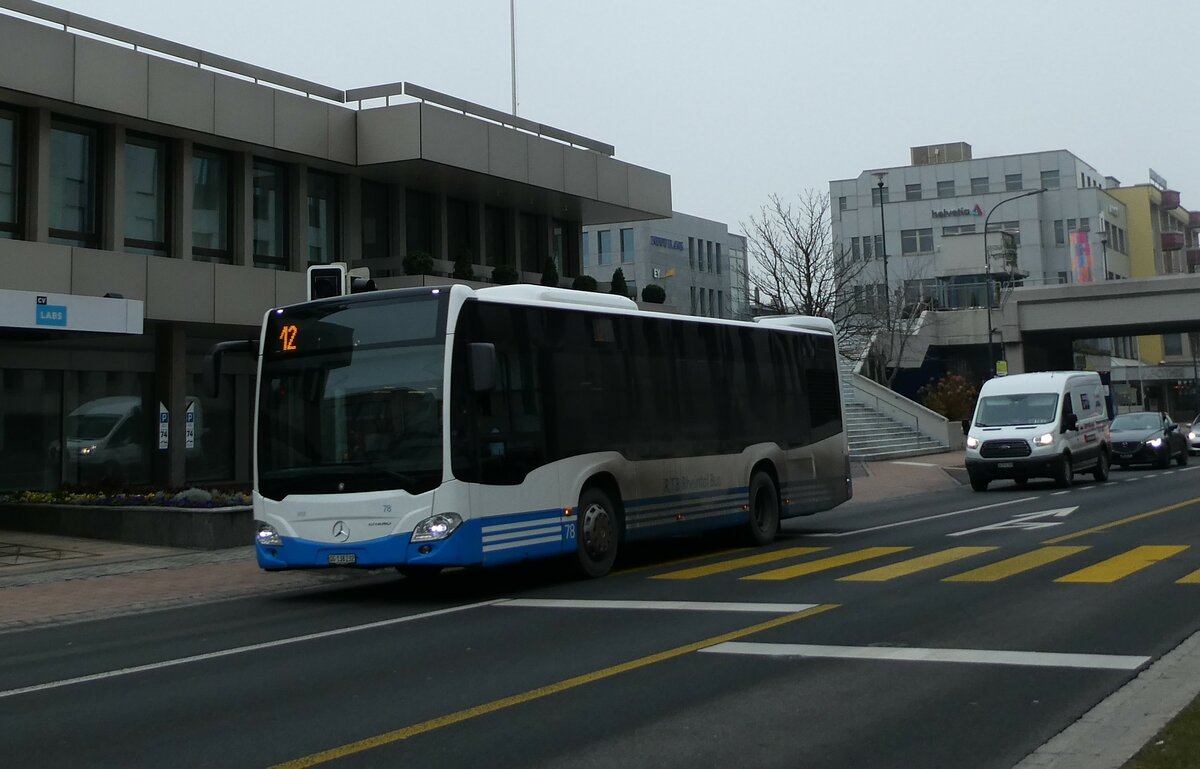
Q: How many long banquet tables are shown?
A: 0